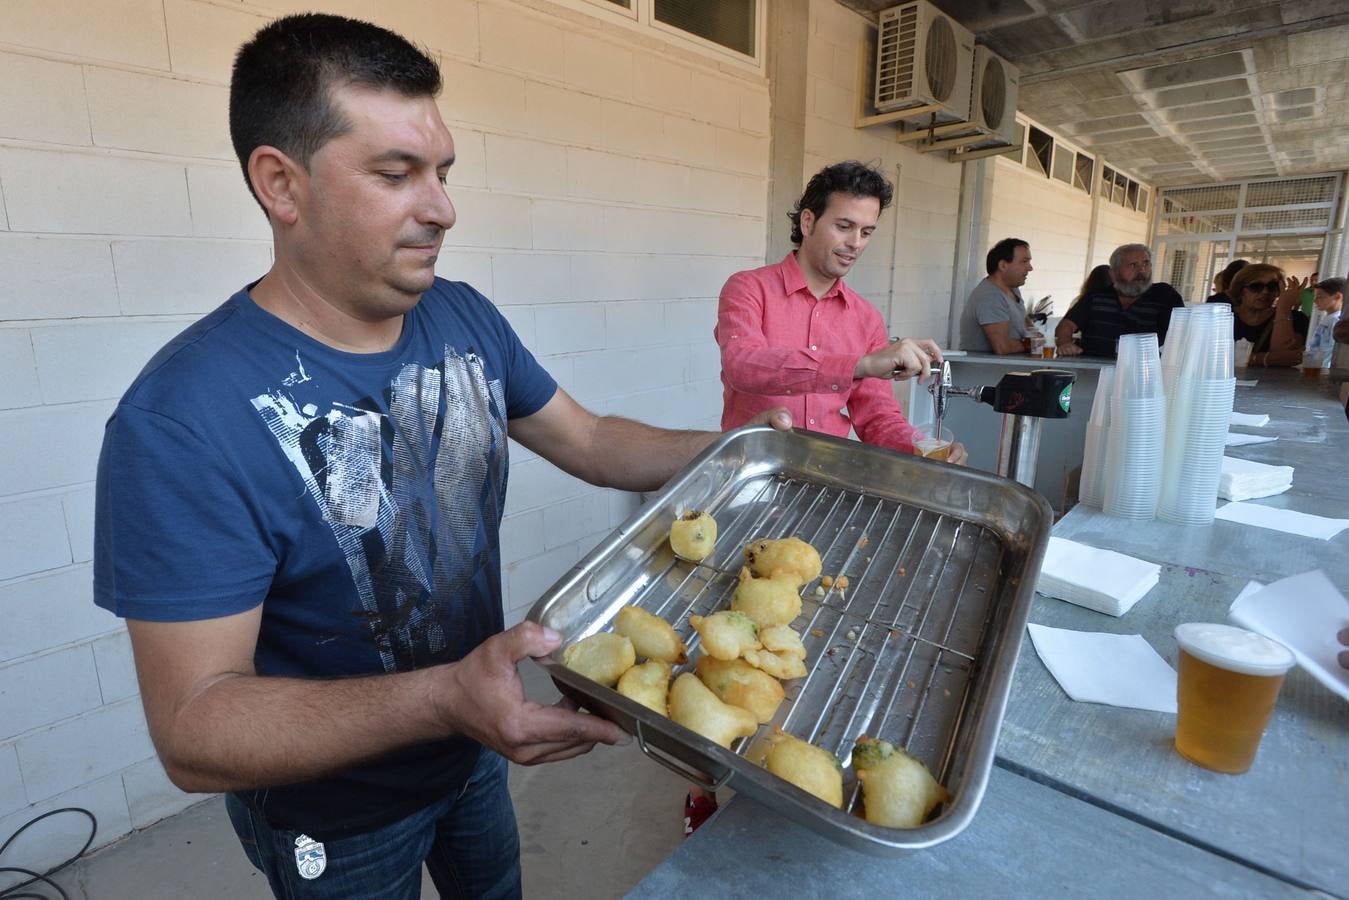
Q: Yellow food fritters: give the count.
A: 12